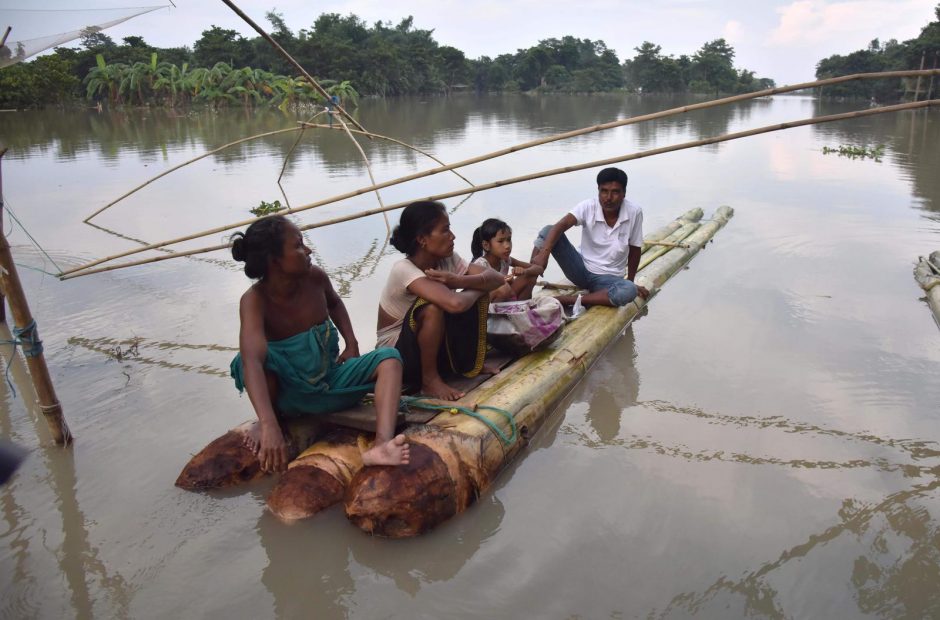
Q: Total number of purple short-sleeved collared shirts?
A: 0